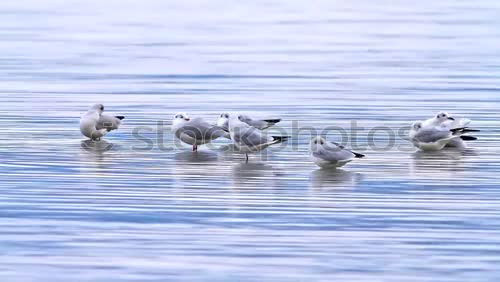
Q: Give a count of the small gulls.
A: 7